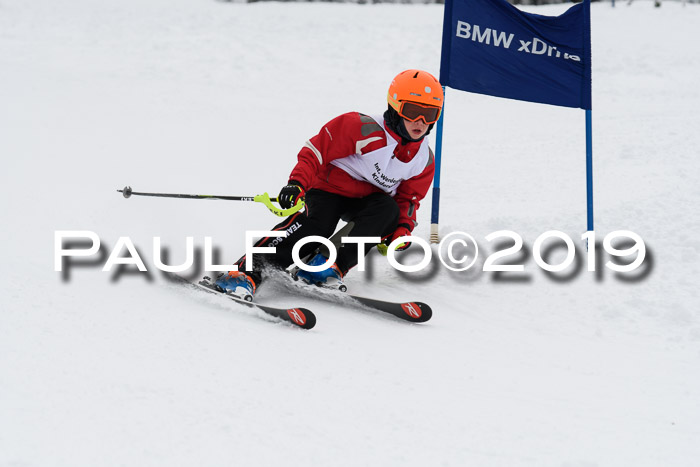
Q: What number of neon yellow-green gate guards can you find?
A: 2